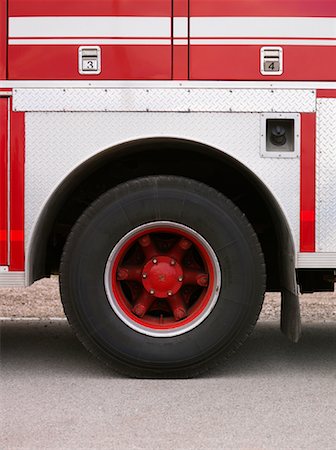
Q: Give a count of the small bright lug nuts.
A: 6